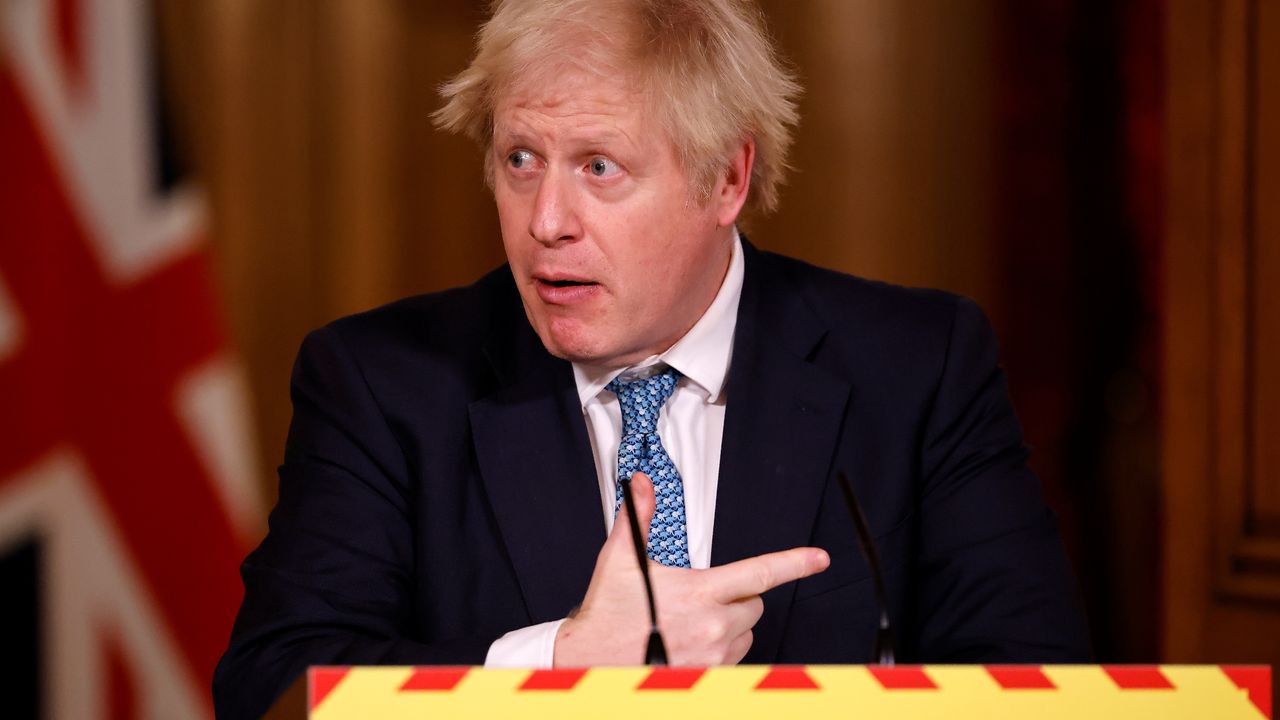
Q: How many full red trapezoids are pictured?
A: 7